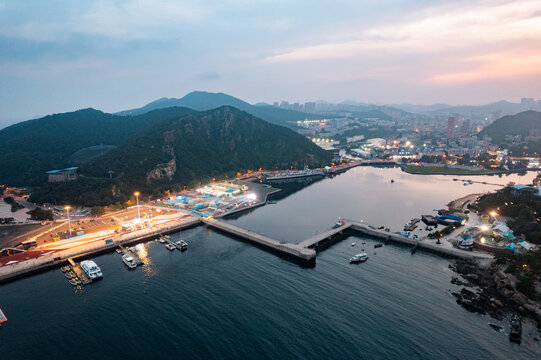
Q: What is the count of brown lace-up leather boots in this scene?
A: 0